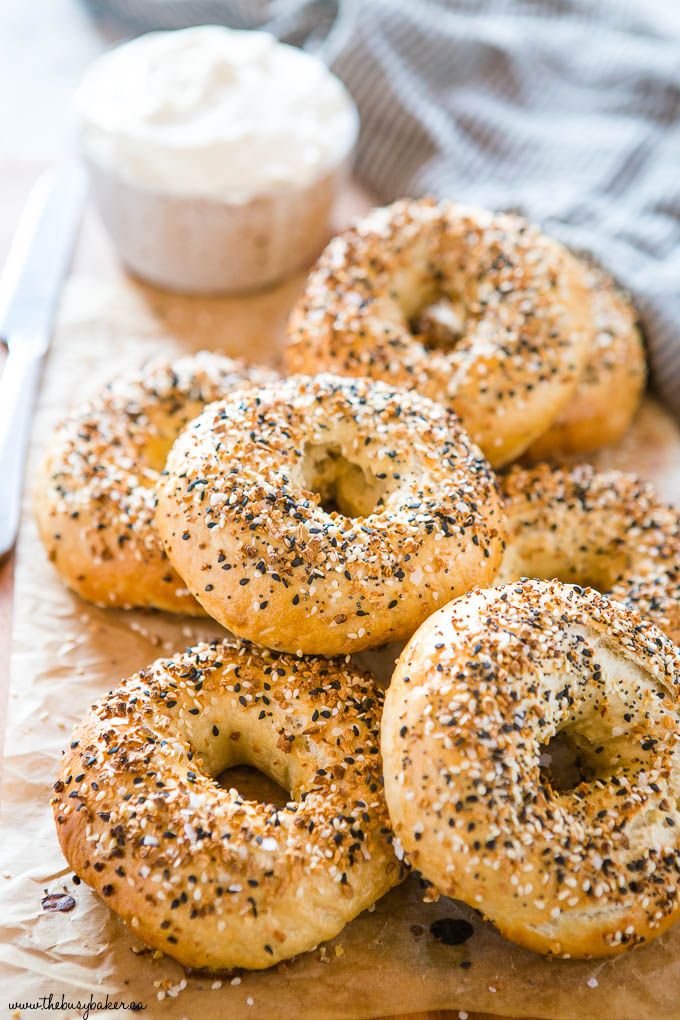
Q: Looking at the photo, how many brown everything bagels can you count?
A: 7